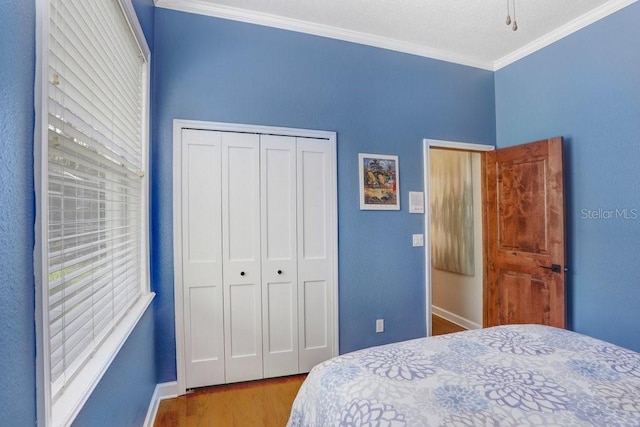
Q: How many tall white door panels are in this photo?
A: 4